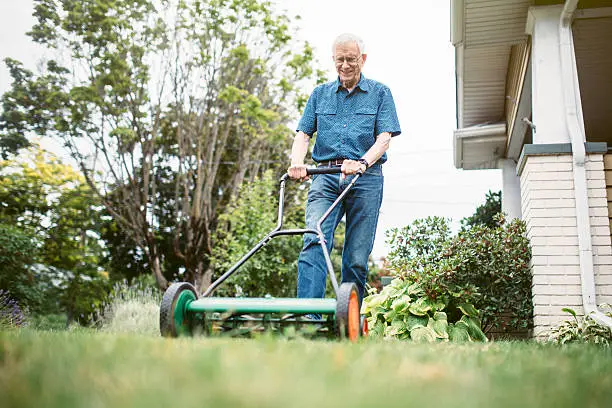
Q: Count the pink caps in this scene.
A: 0